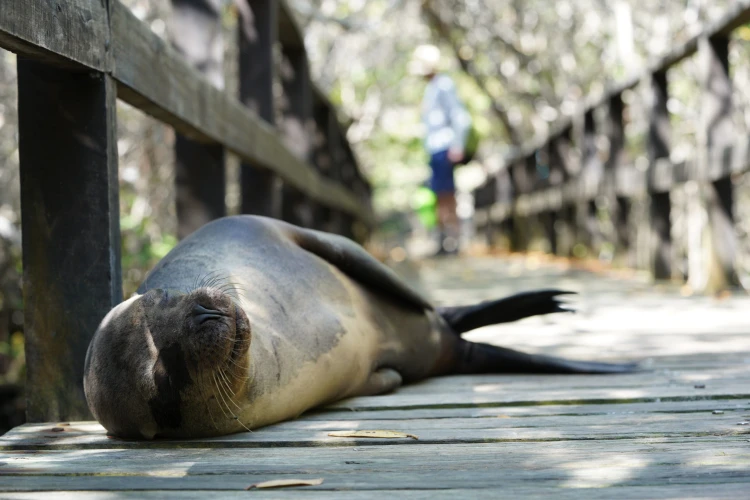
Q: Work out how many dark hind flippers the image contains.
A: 2